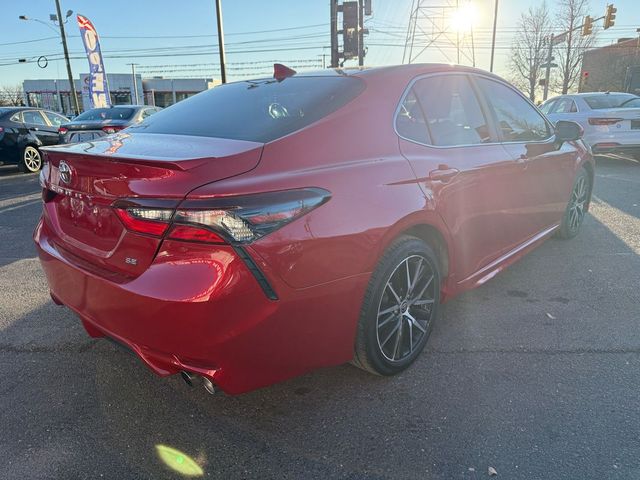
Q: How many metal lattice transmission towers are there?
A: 1